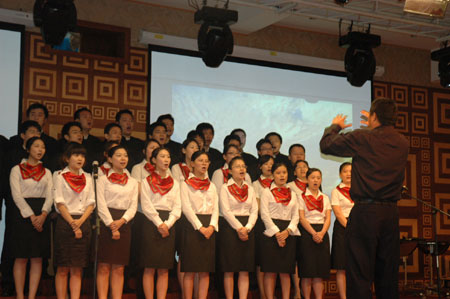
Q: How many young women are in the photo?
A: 15